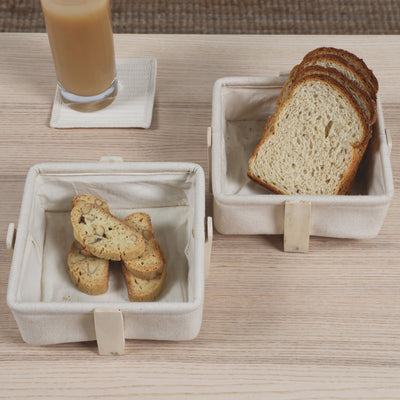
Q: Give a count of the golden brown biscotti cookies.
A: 5